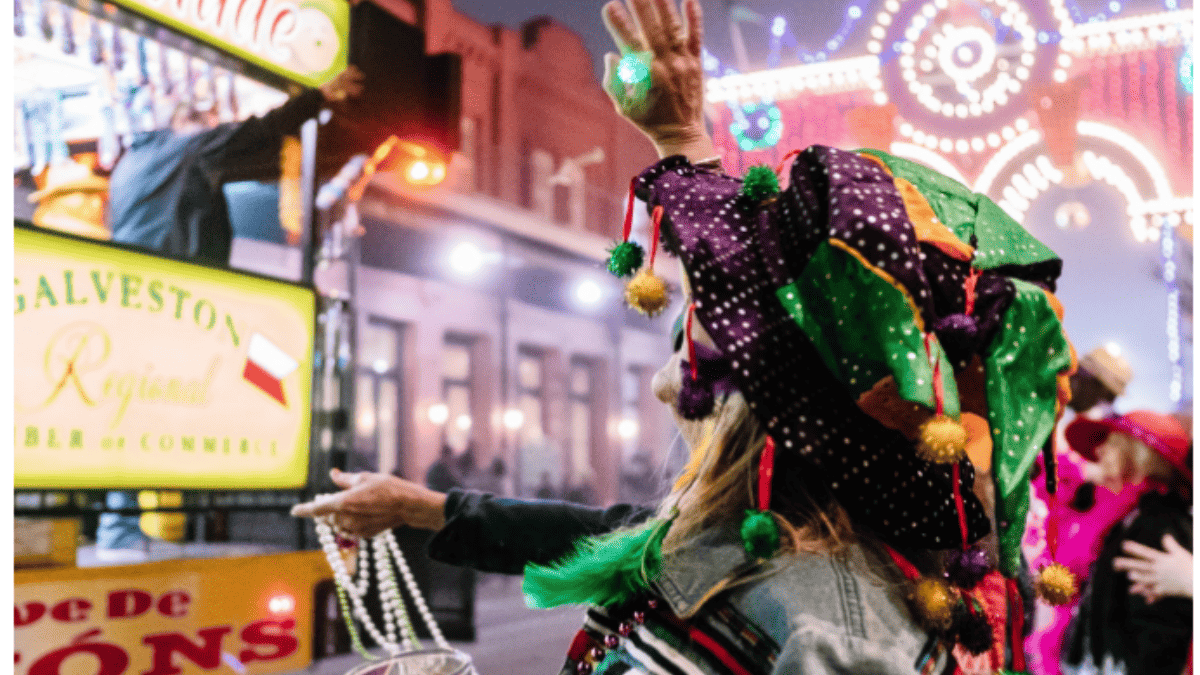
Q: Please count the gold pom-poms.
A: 4